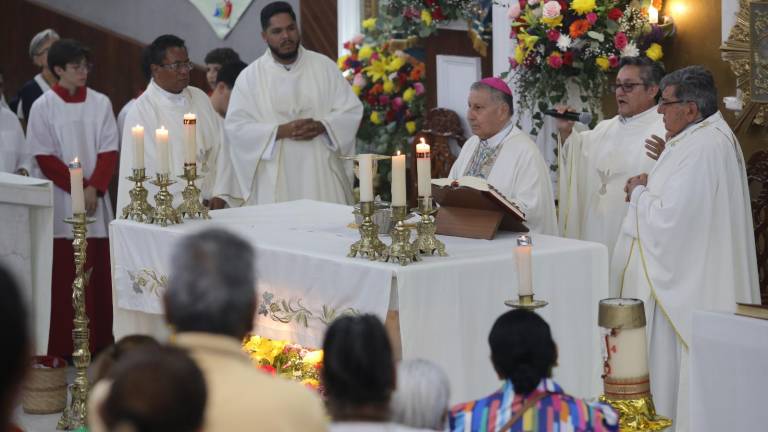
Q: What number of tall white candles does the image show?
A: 8